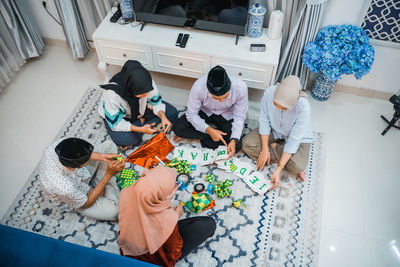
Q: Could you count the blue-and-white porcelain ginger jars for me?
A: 2